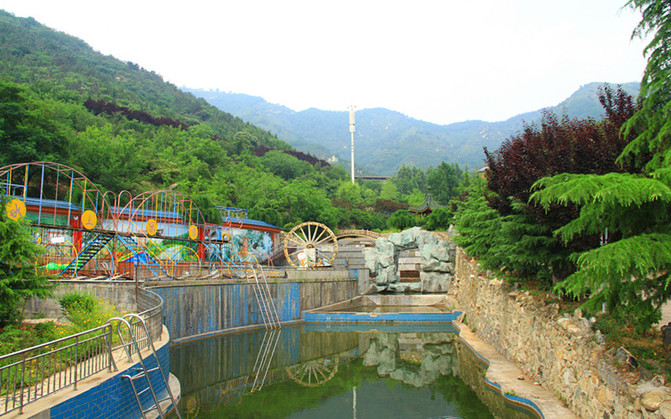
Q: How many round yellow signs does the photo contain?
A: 4